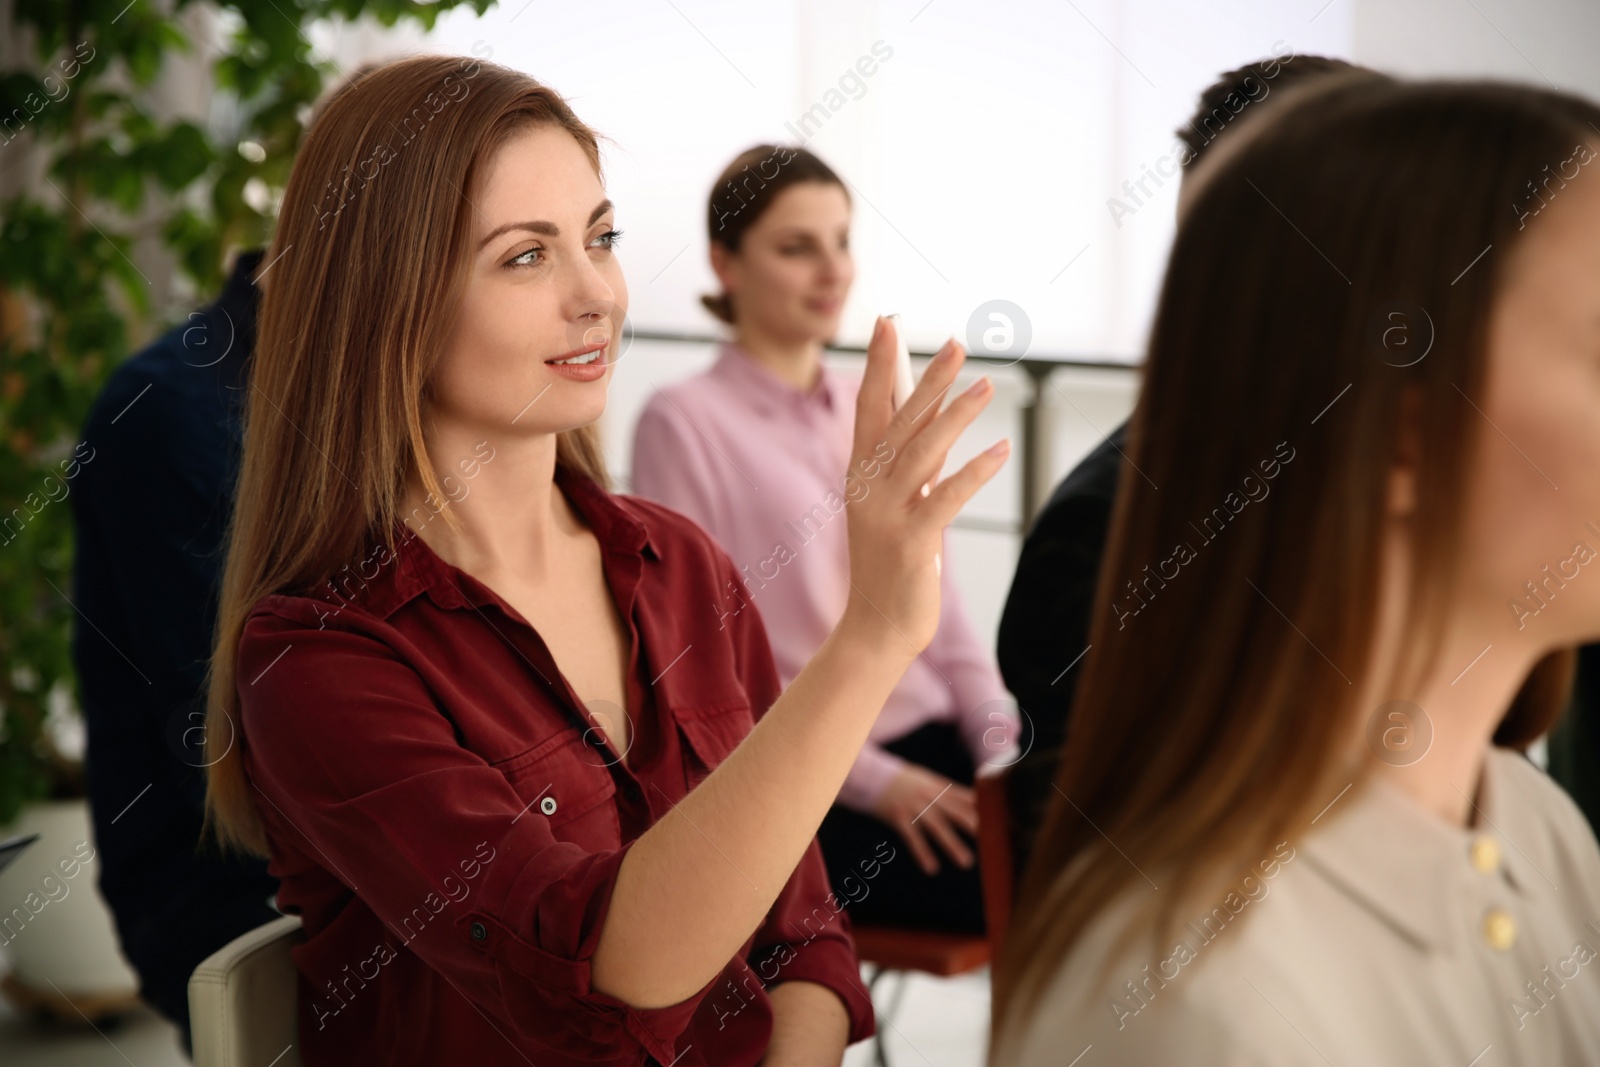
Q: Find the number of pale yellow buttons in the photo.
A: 2